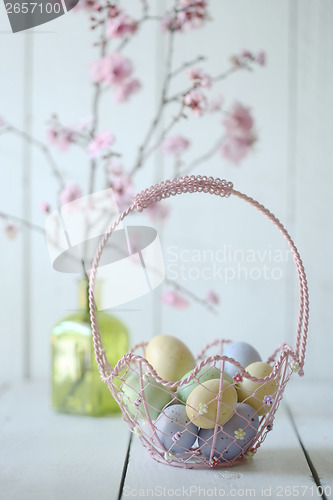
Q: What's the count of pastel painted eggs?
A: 8